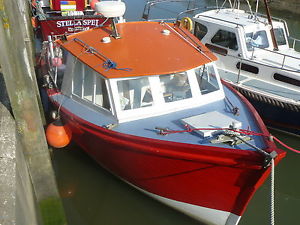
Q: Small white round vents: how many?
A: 2